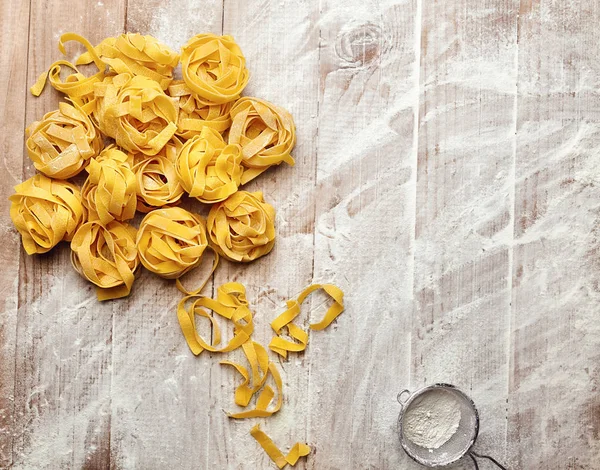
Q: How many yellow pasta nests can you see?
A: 13